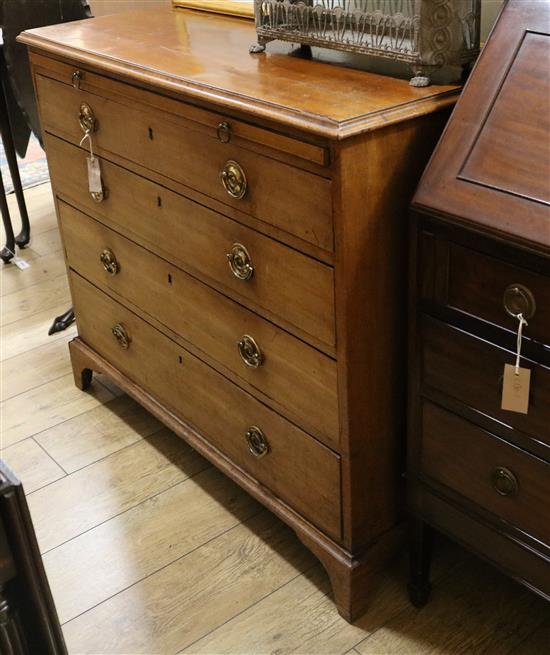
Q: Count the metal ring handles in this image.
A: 12